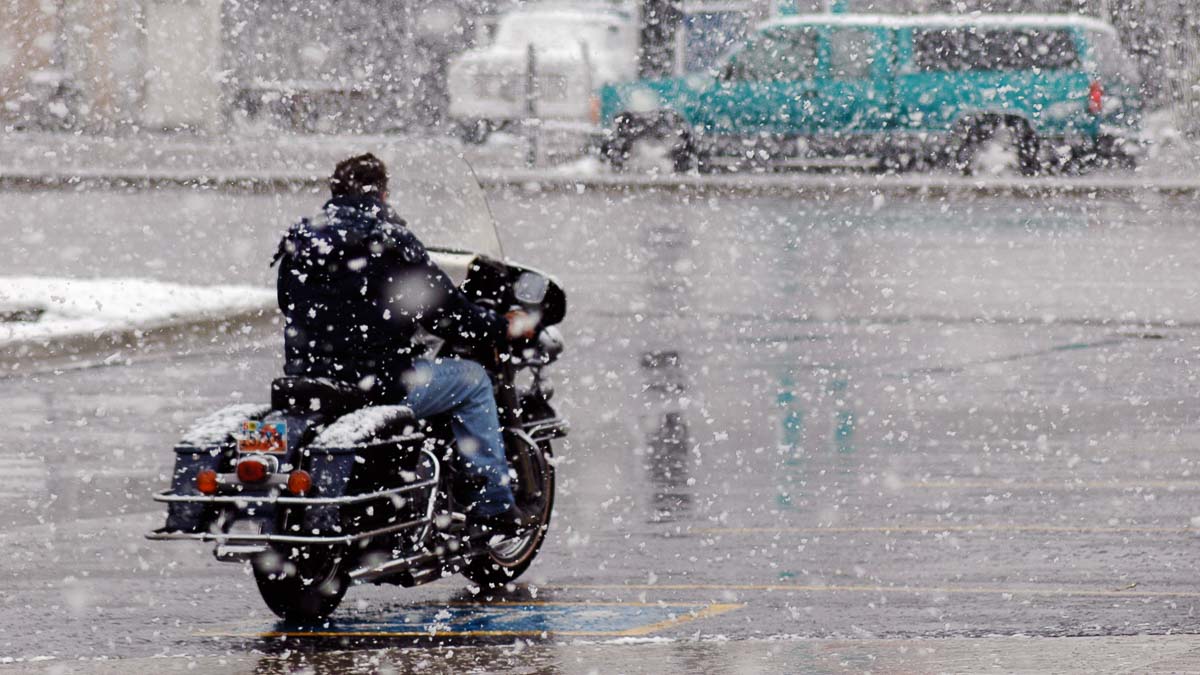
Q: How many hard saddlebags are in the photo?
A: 2